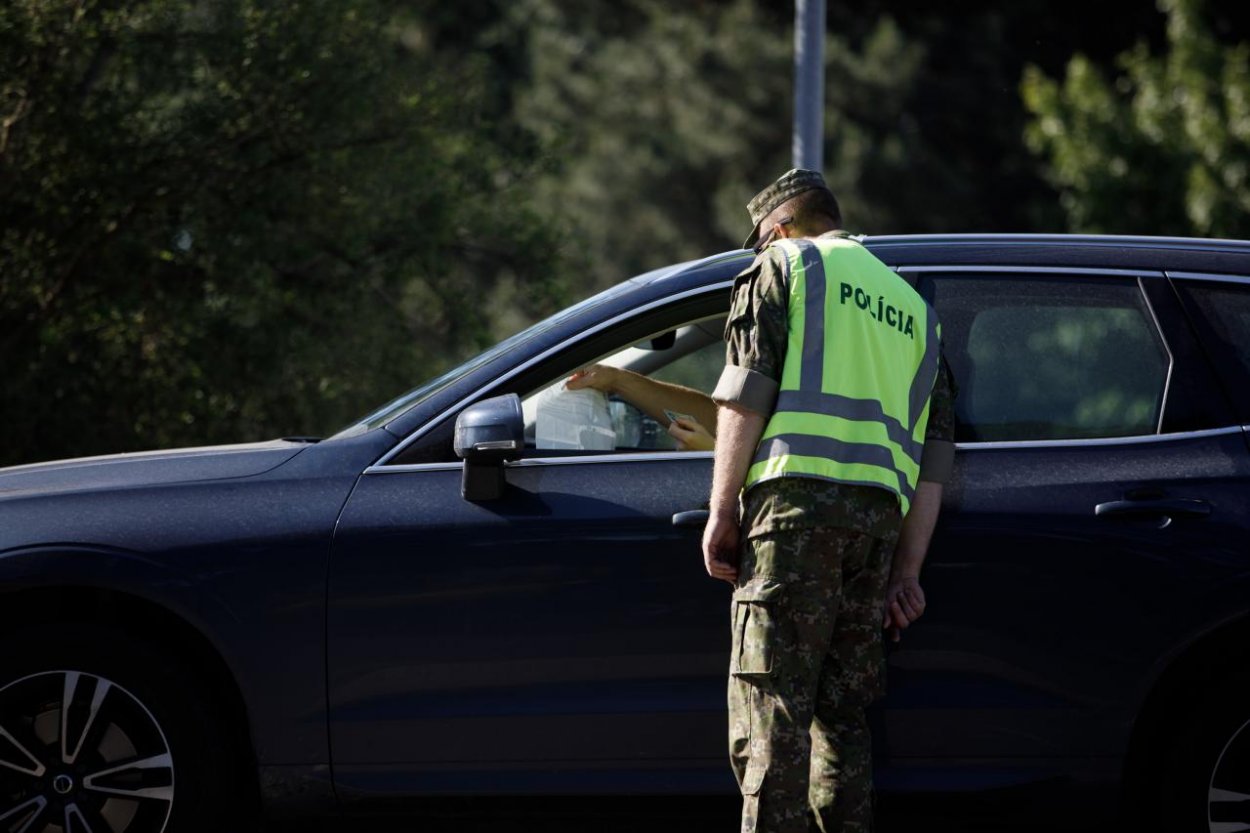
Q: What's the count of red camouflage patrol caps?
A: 0